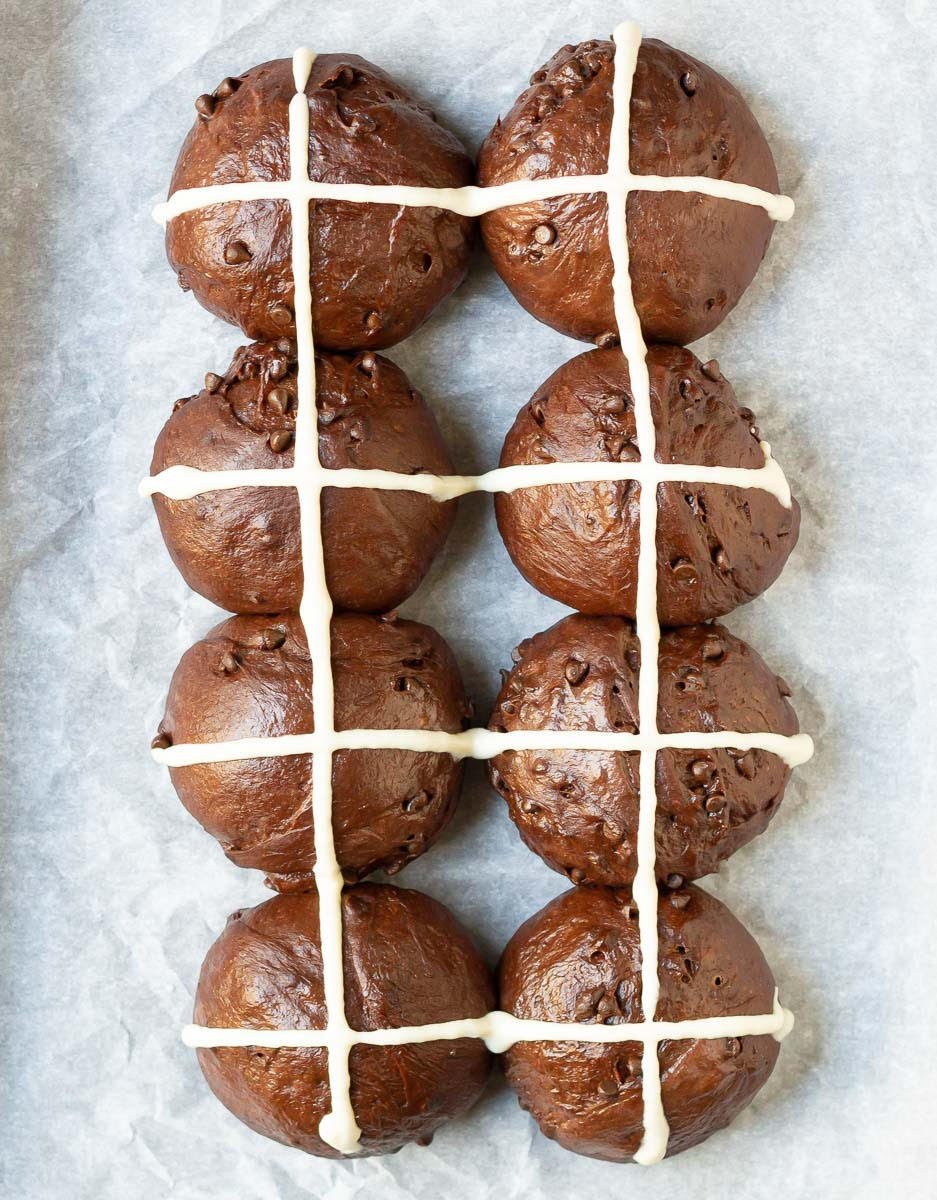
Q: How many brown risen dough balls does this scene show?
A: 8